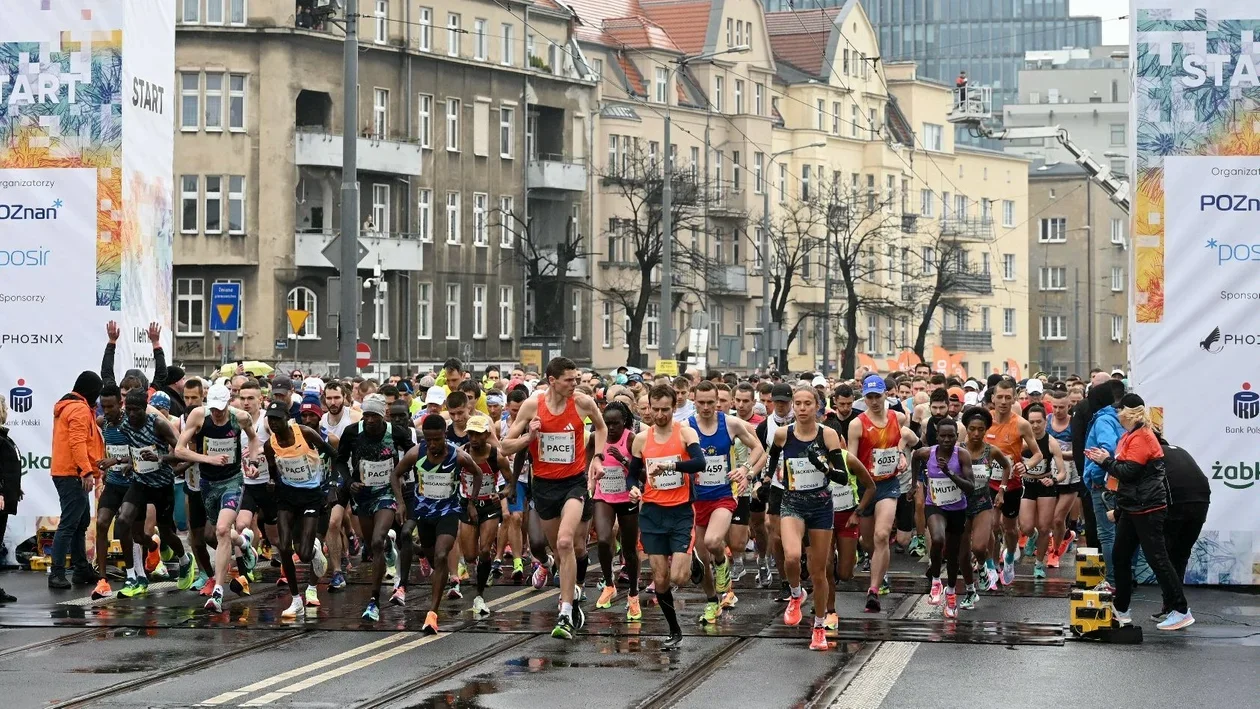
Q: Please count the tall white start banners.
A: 2